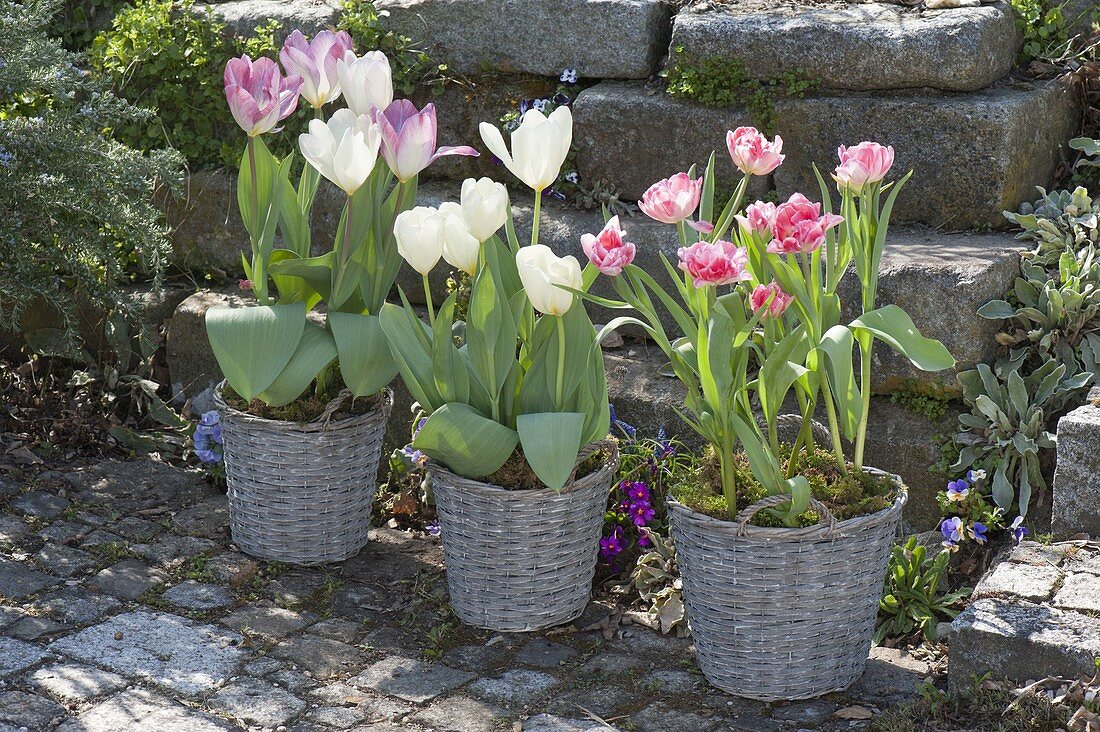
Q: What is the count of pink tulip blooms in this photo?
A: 11